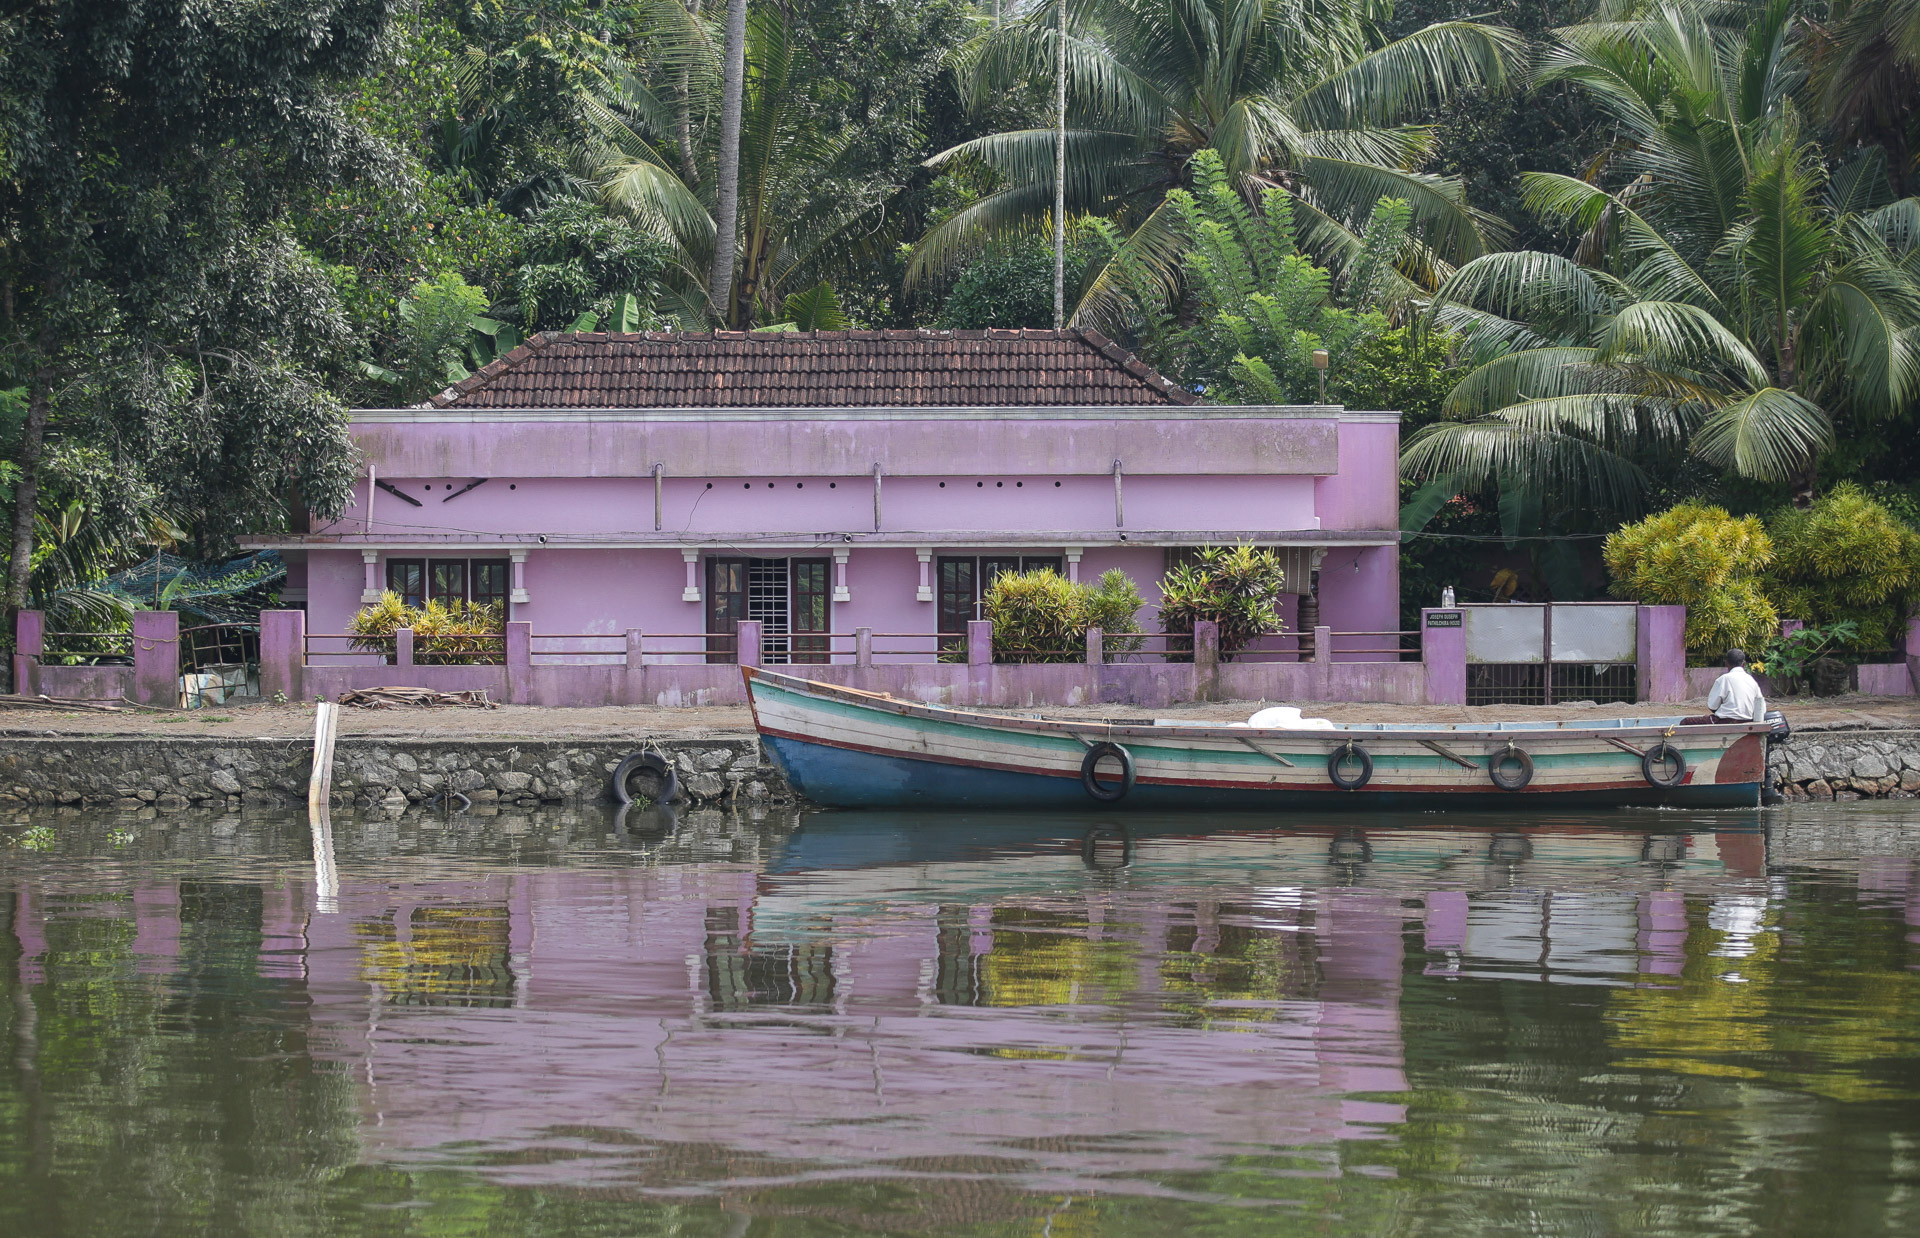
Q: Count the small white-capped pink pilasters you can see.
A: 6